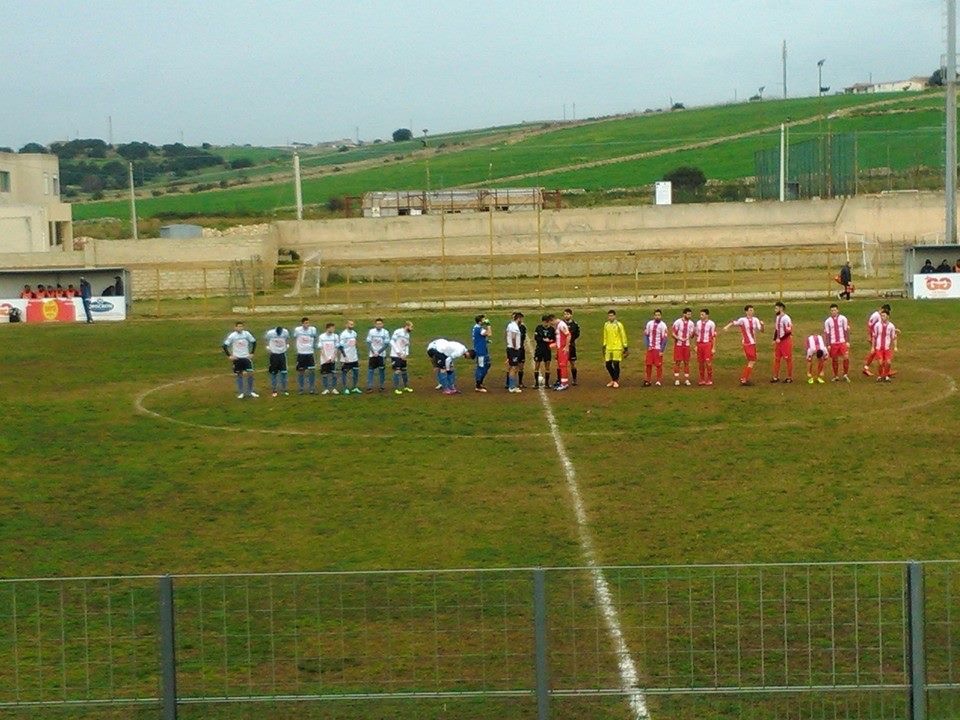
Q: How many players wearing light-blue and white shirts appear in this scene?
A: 10